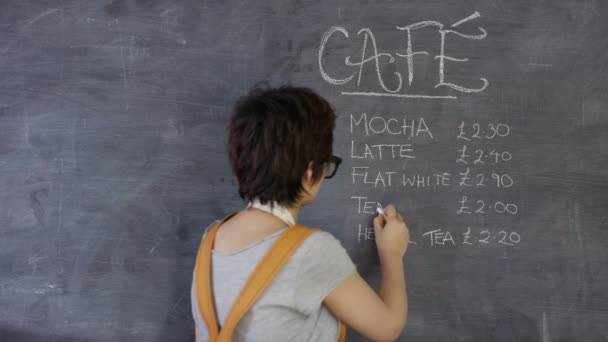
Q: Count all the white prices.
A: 5